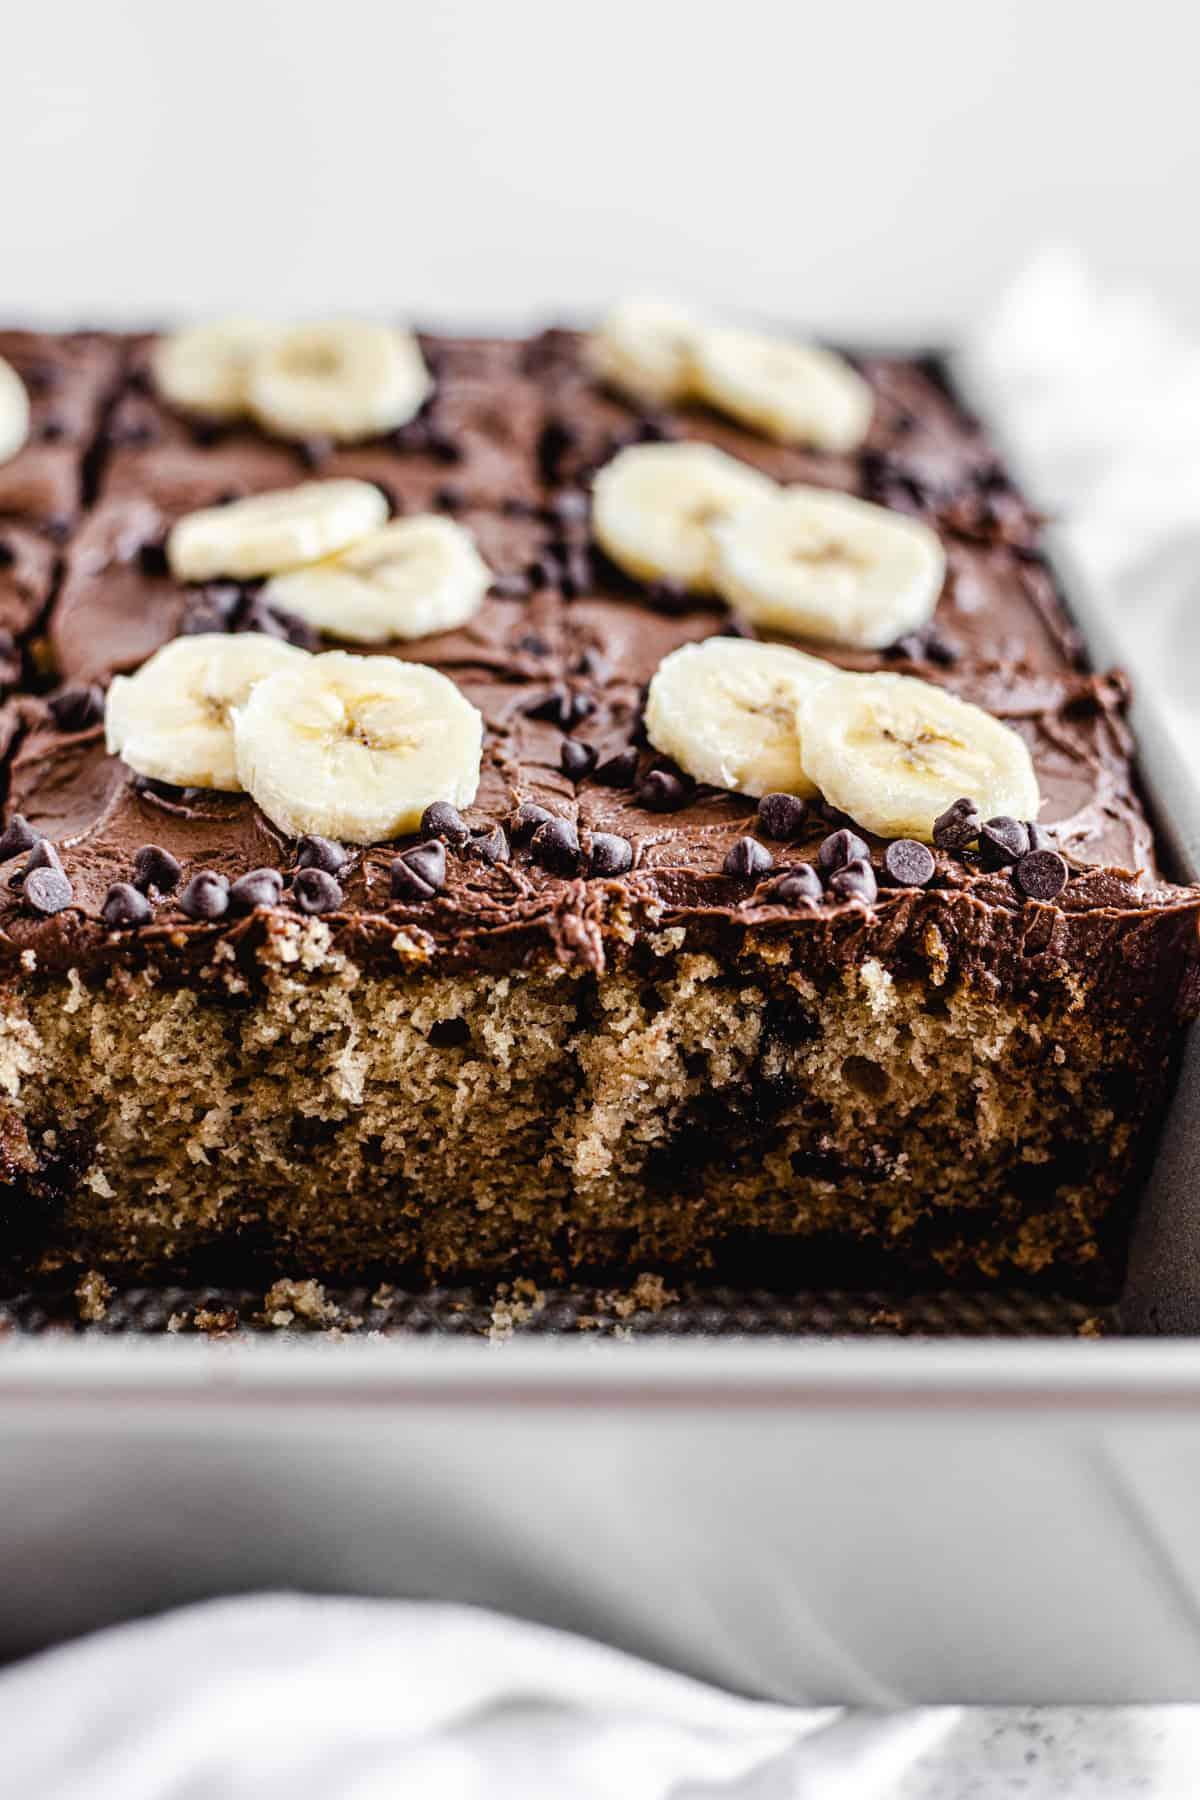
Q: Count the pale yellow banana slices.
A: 13